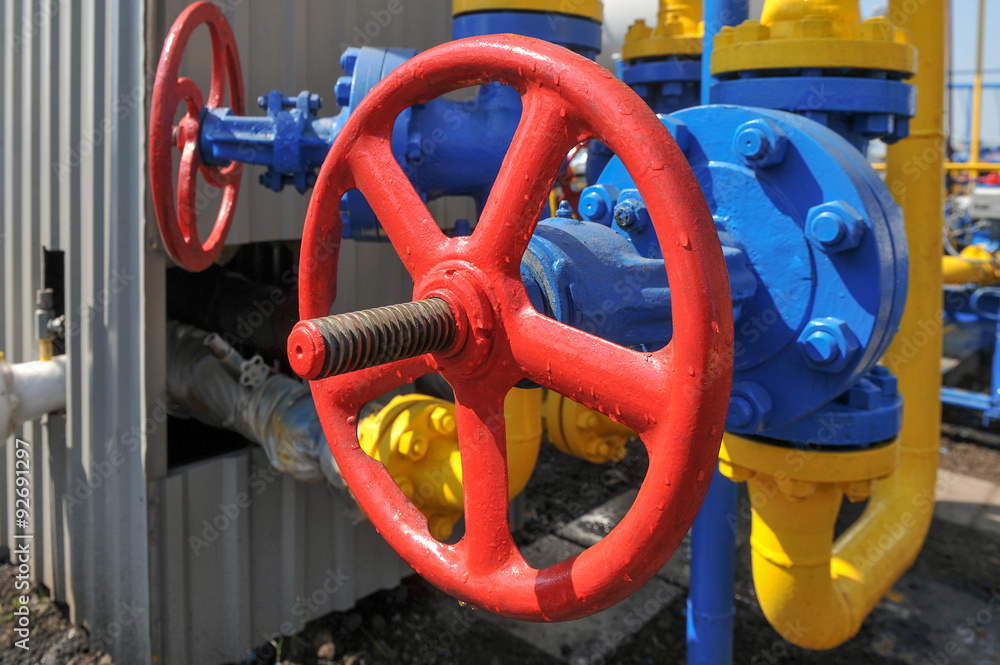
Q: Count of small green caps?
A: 0